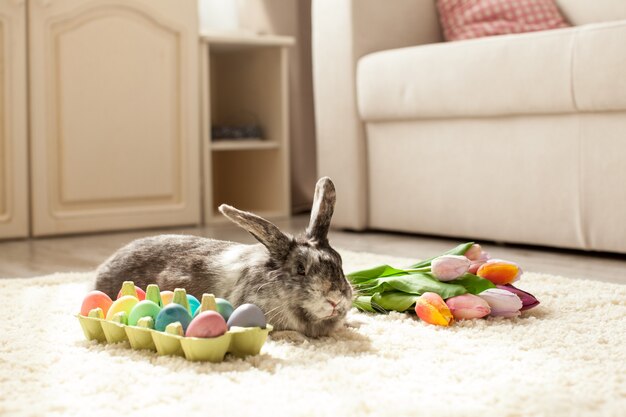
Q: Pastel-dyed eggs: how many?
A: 10